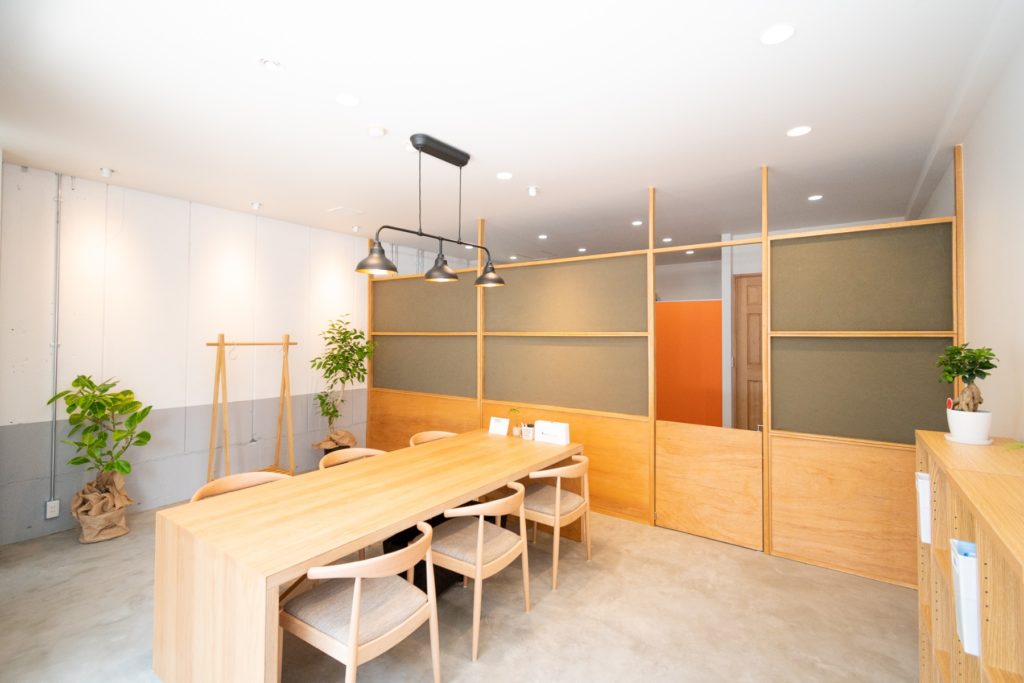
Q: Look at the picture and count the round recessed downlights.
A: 12